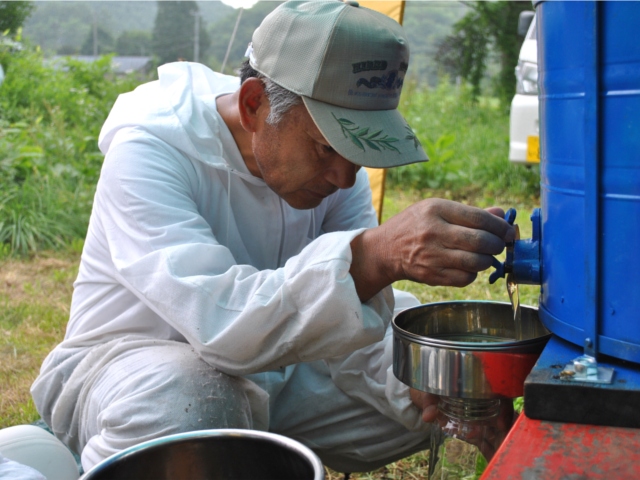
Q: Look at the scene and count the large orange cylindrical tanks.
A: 0